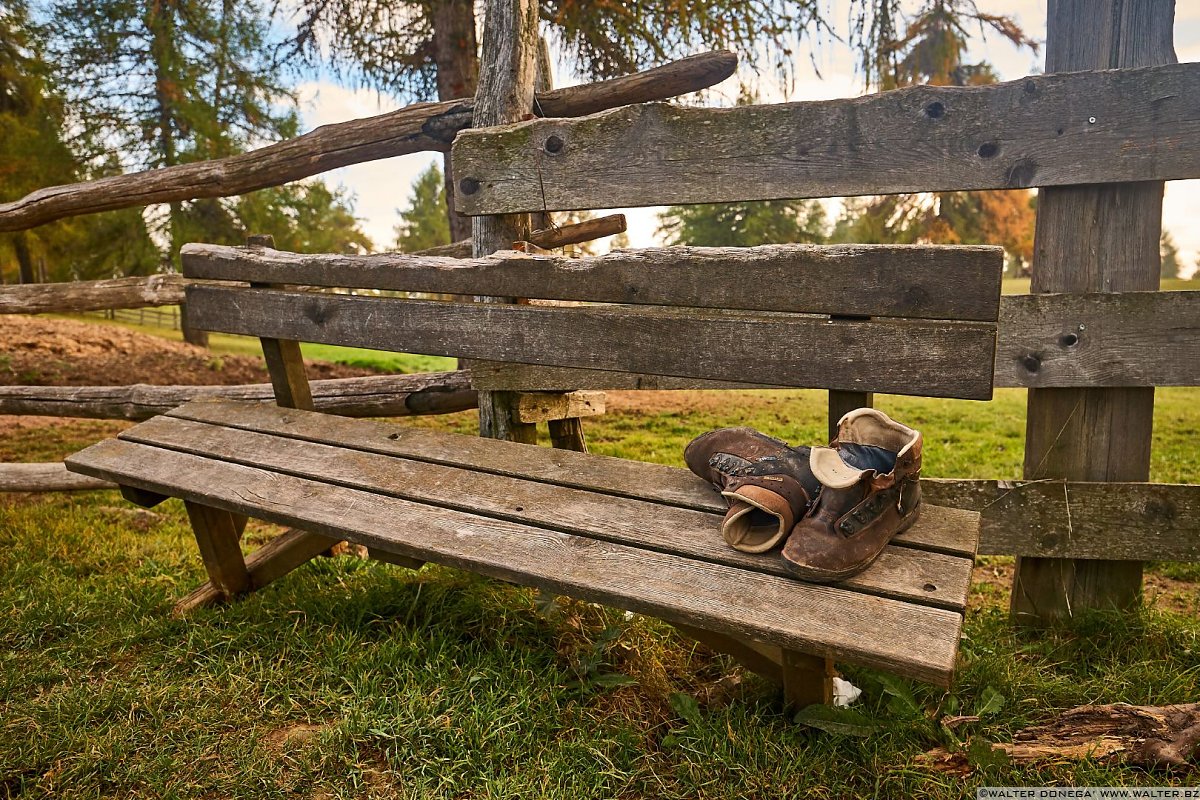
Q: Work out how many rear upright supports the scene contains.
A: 2